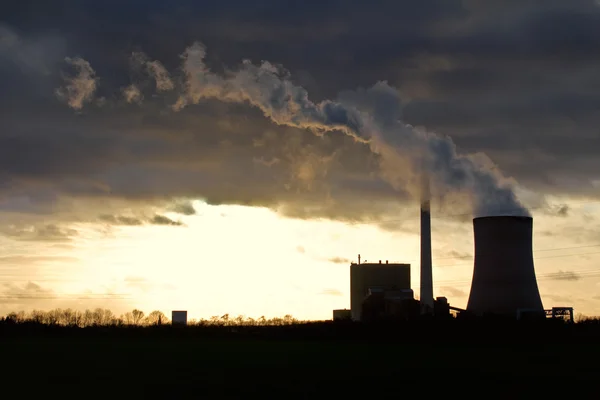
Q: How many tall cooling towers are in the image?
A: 1